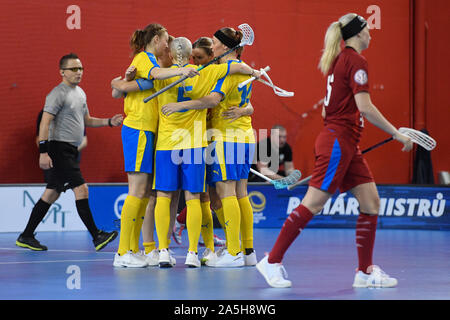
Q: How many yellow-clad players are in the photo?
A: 5